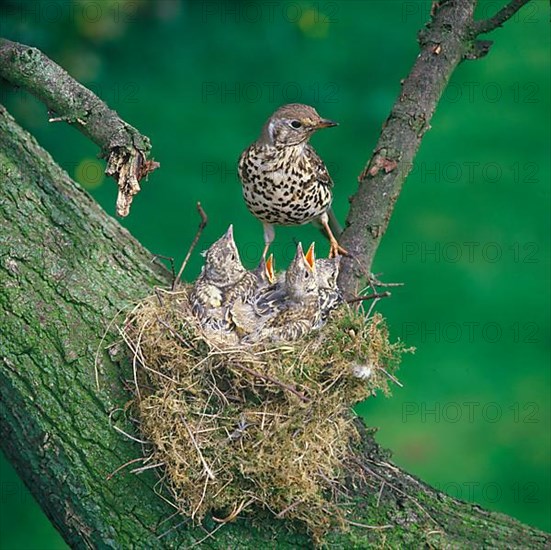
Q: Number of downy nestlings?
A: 4